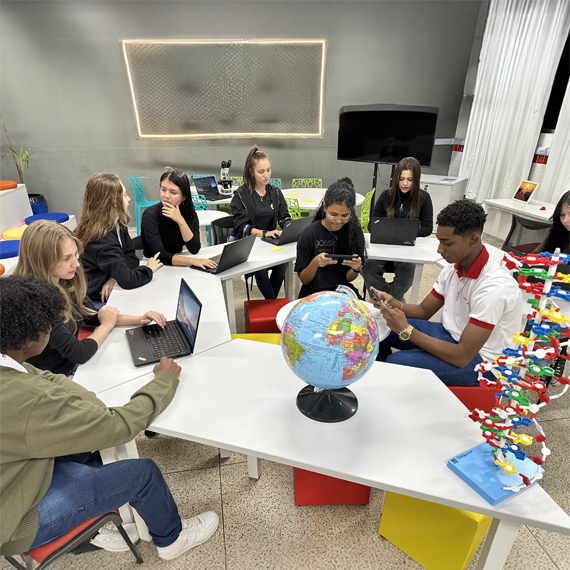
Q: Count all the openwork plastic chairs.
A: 8